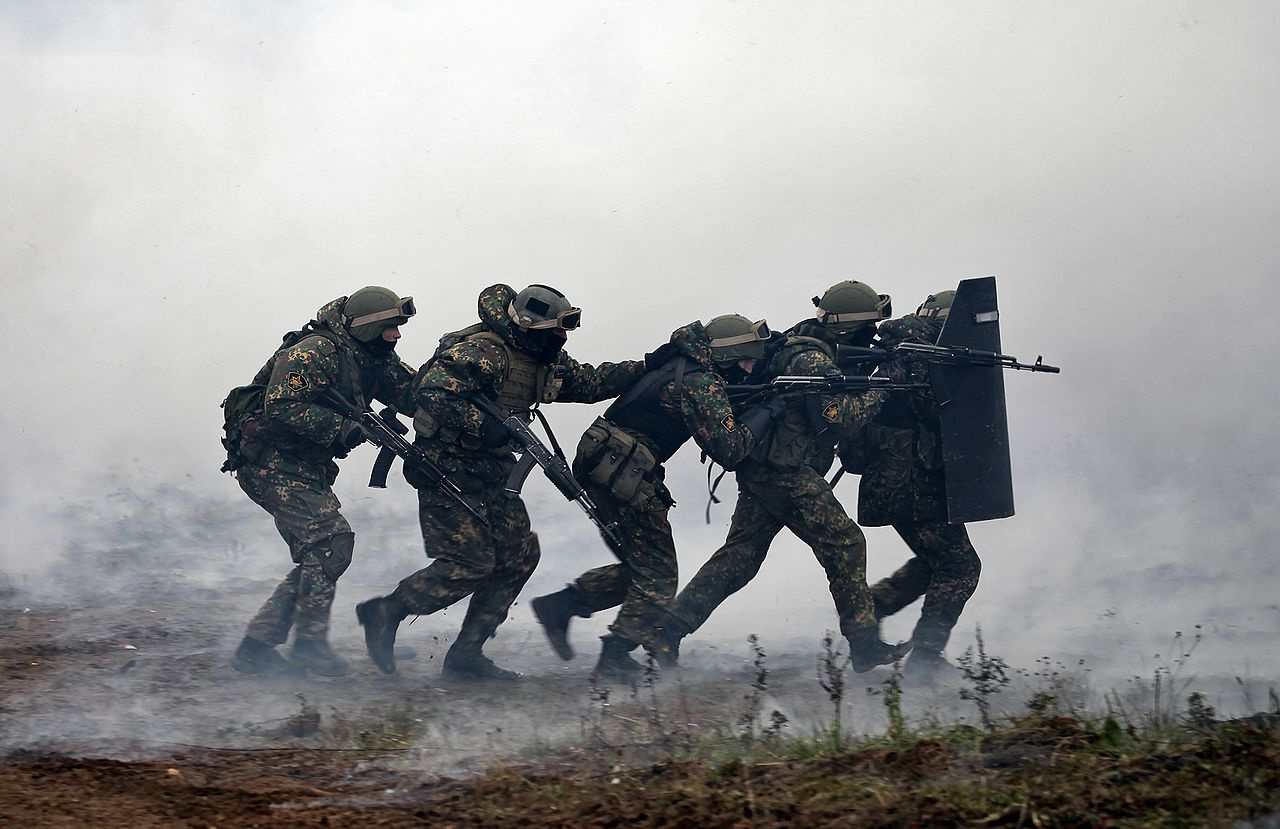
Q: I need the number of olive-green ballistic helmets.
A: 4